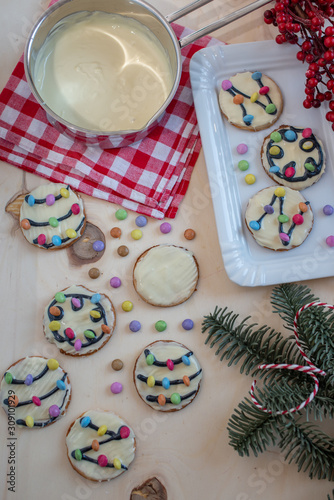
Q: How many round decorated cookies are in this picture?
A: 8